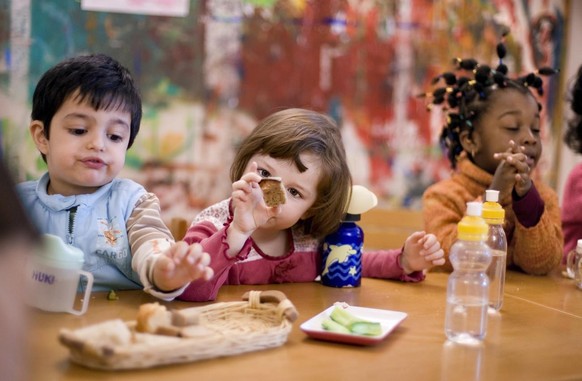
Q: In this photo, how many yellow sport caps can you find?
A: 2